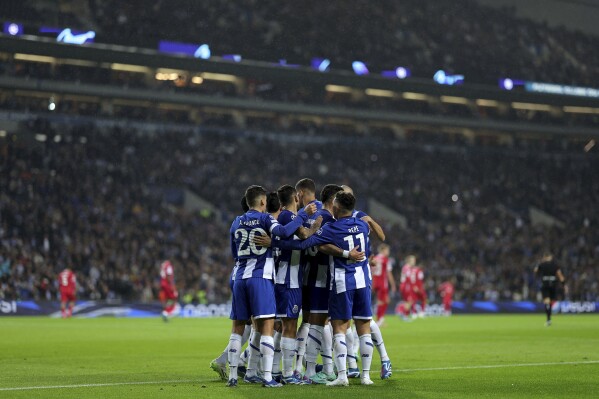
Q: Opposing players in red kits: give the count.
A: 6